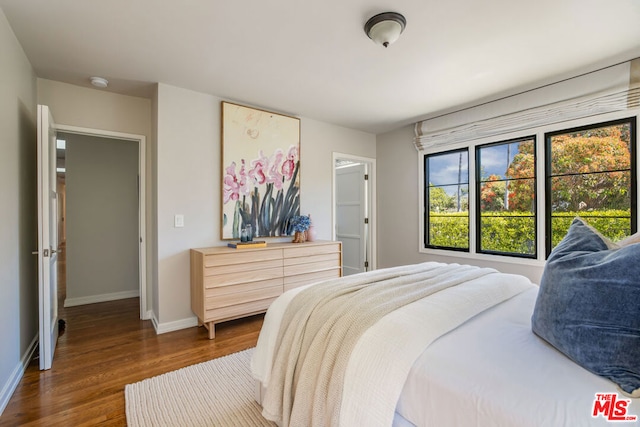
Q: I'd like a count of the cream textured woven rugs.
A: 1